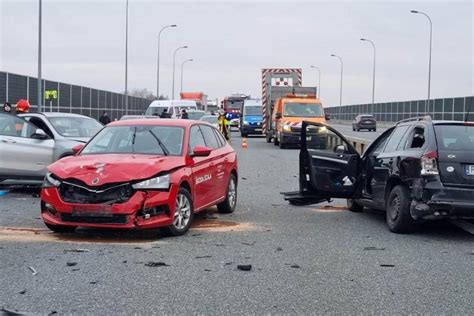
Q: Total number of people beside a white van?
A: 2